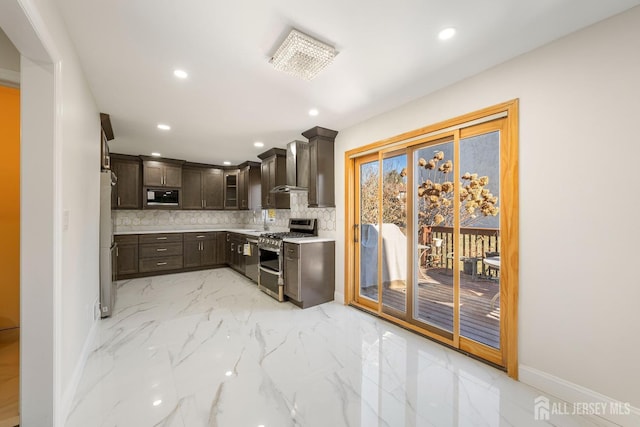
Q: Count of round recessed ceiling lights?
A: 7